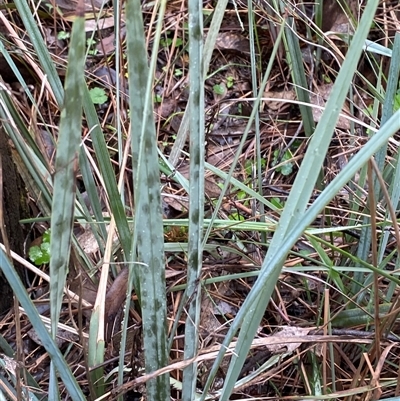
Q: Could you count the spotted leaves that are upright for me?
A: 3